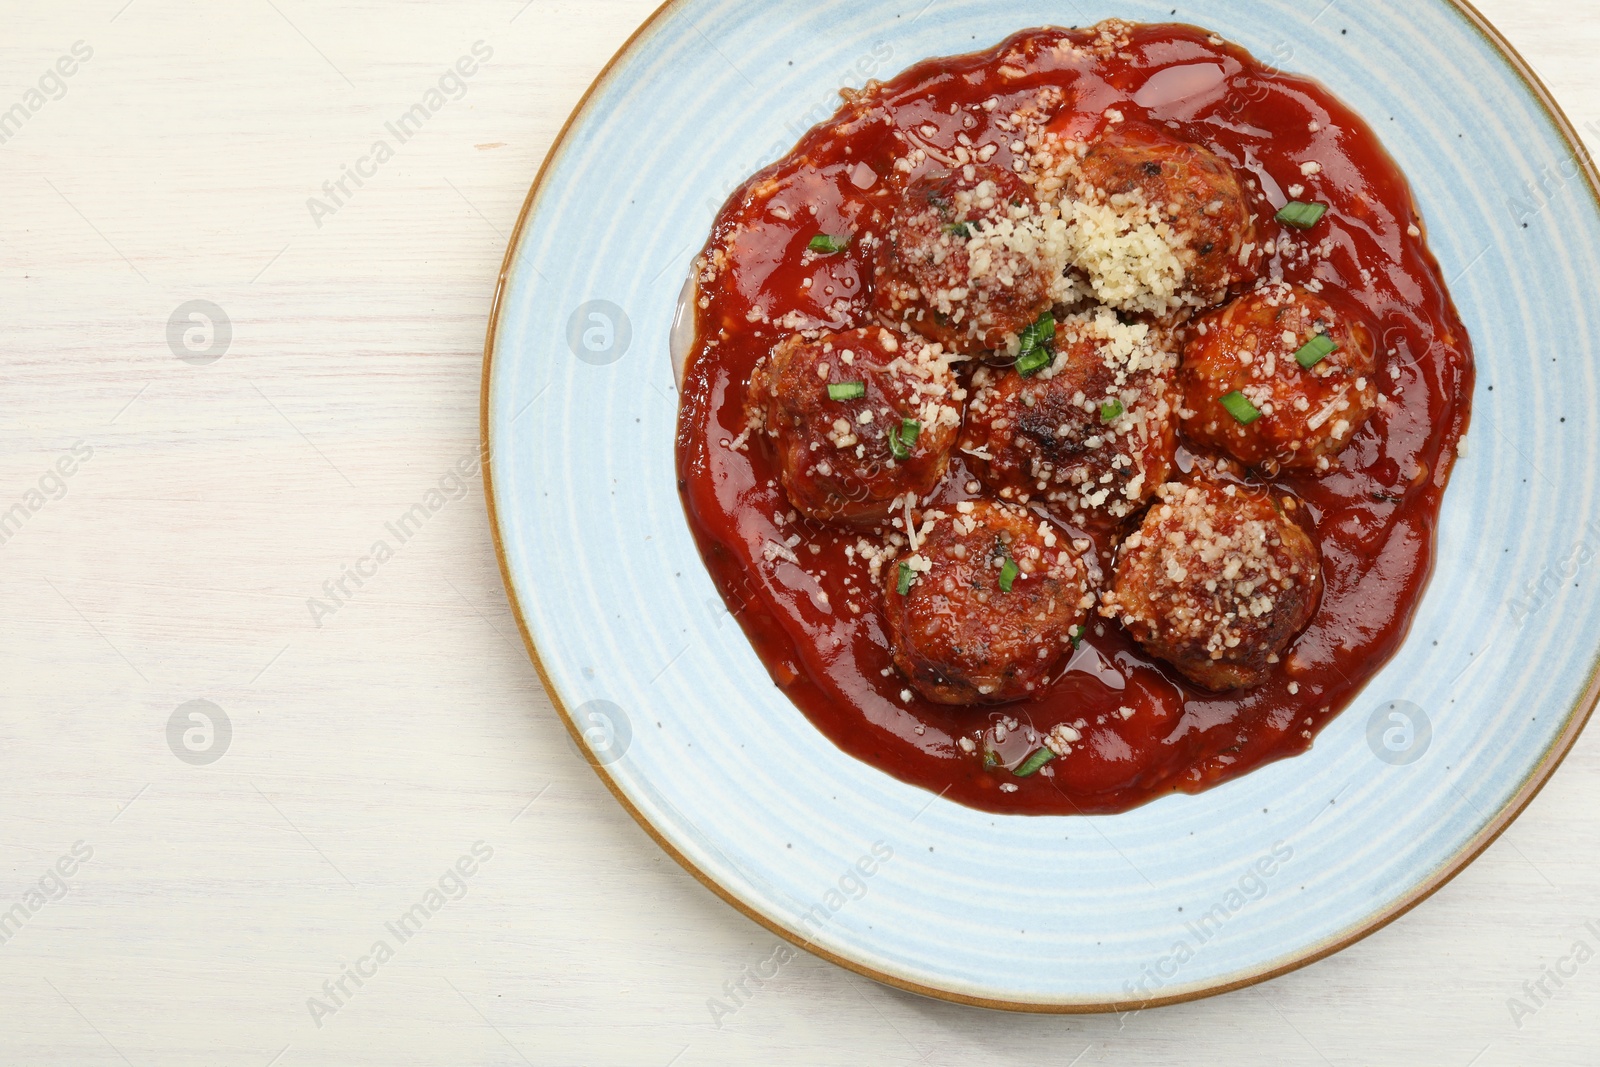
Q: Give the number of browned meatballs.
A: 7